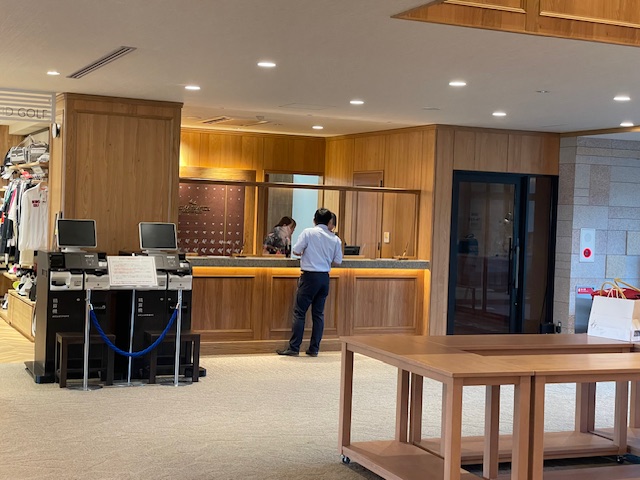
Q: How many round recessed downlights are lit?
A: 9